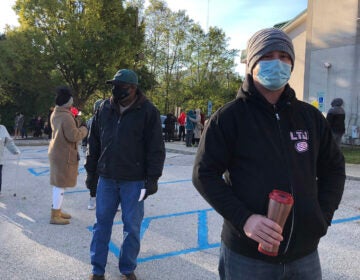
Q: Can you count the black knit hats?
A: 1